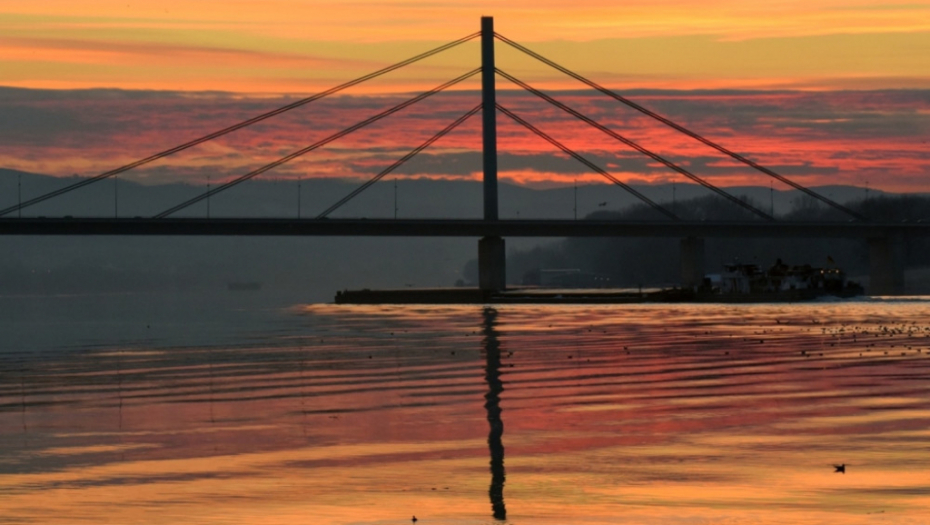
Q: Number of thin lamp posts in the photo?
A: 9